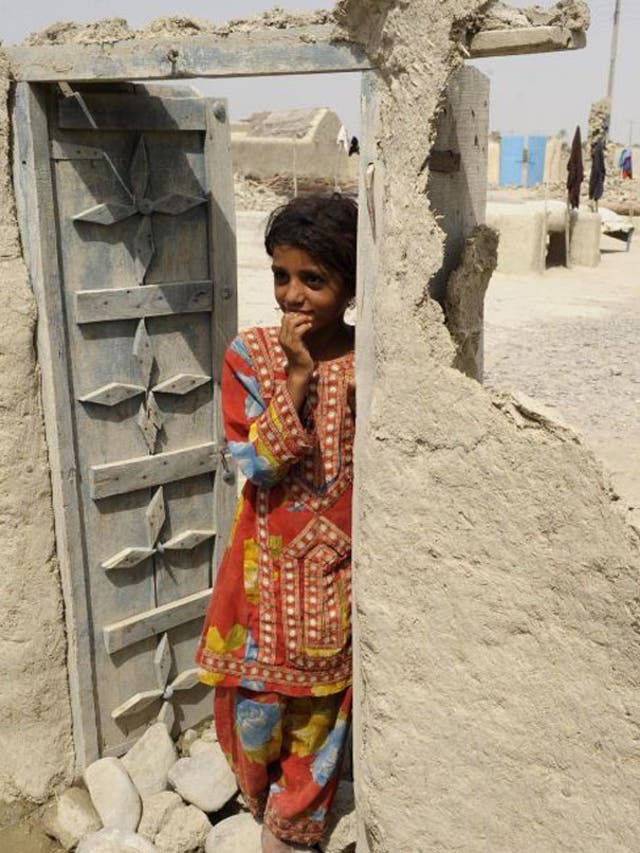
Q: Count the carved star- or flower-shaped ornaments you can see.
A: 4